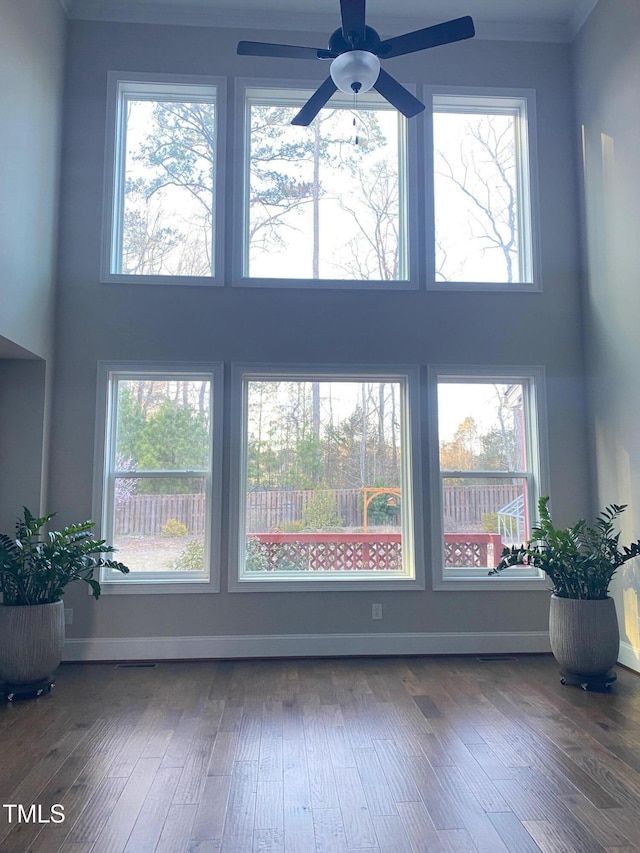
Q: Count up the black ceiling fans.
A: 1